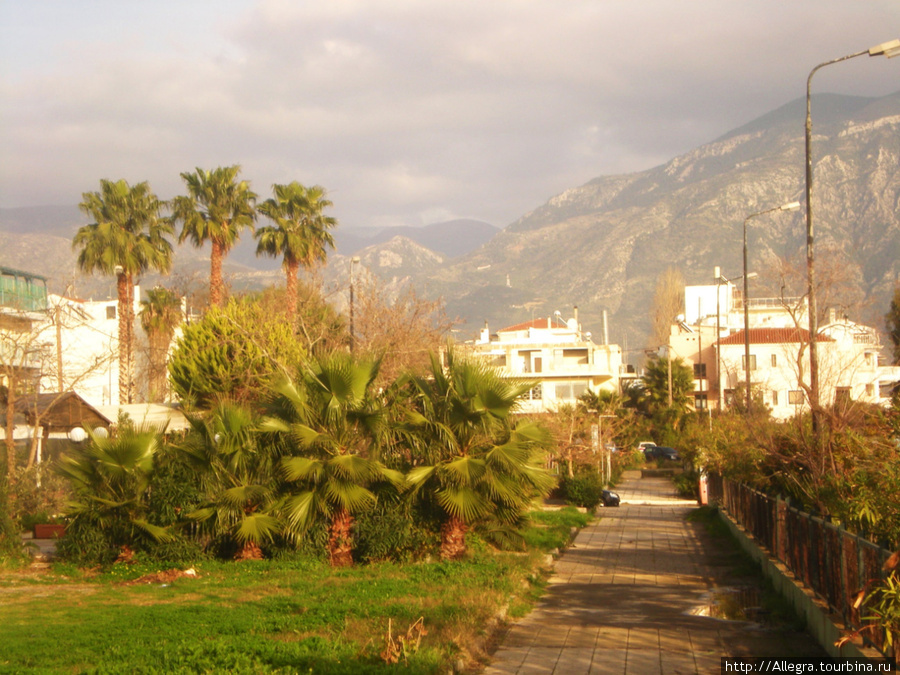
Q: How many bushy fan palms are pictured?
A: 4